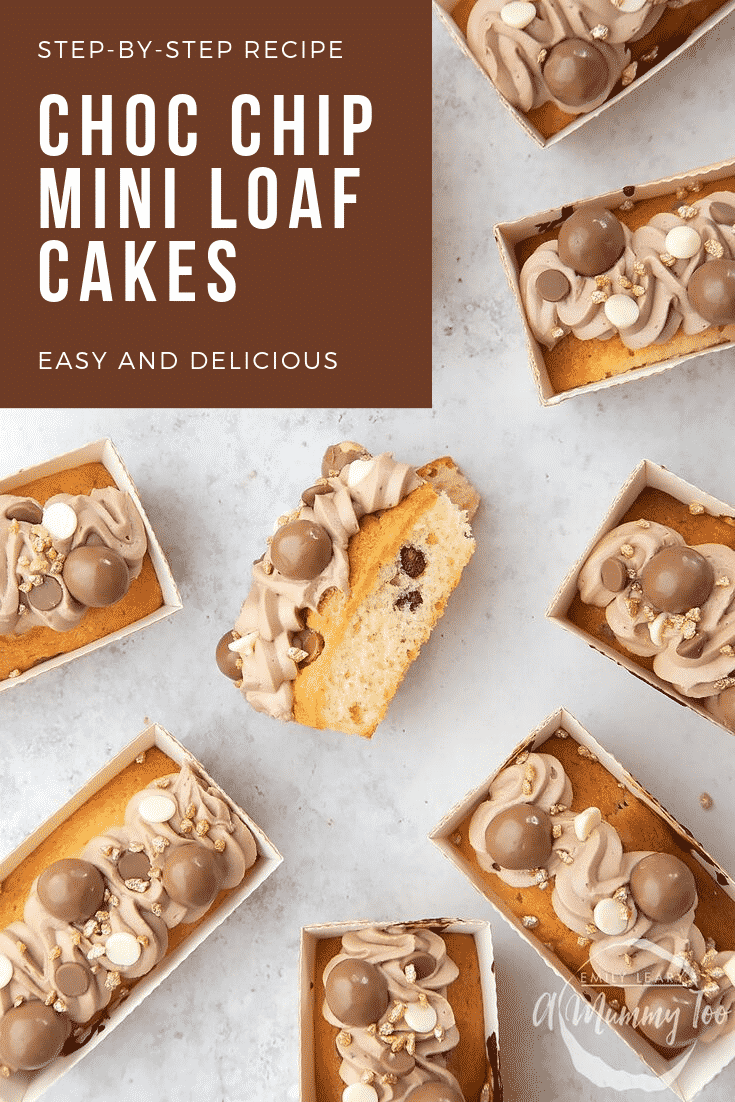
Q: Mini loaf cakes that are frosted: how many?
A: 8